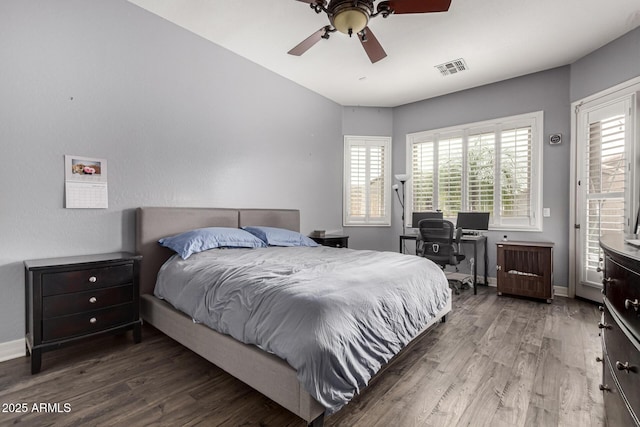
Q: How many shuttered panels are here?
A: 7